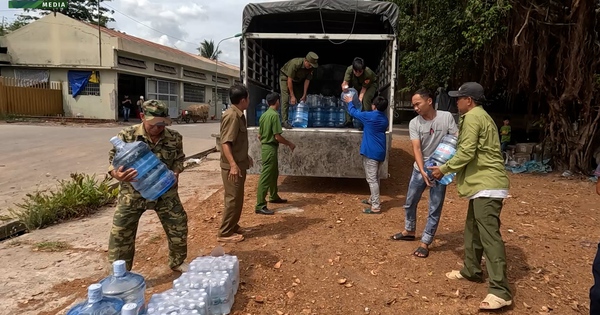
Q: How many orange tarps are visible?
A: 0